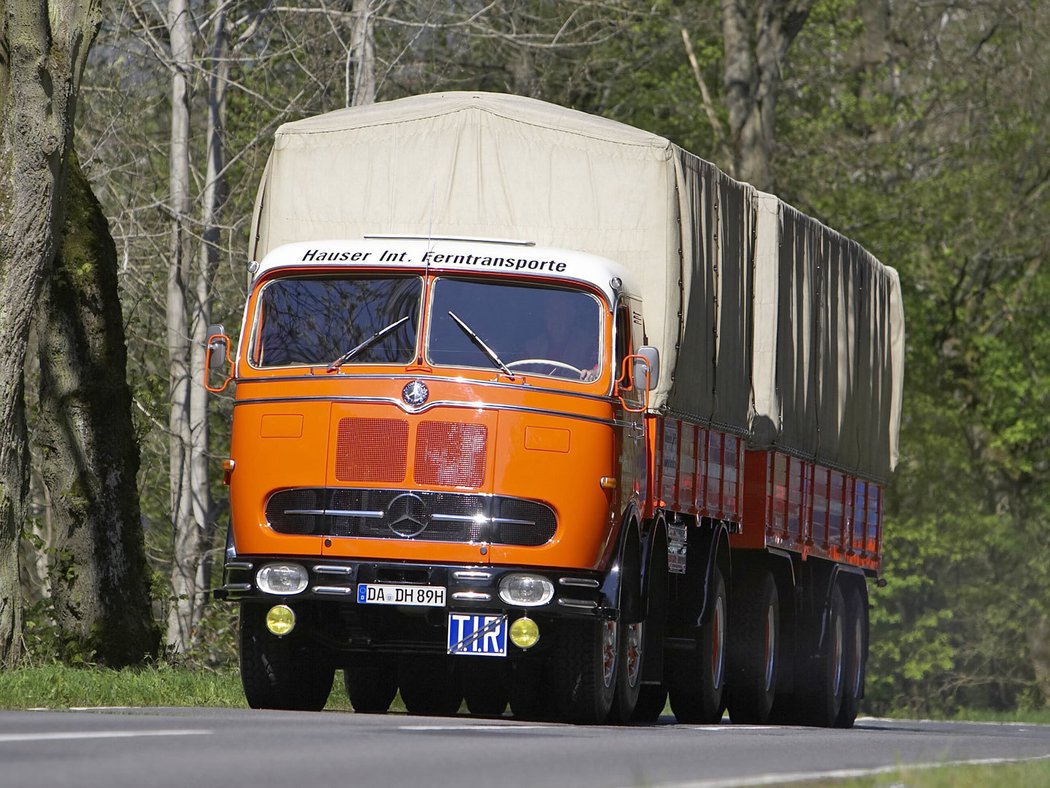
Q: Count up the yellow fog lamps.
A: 2